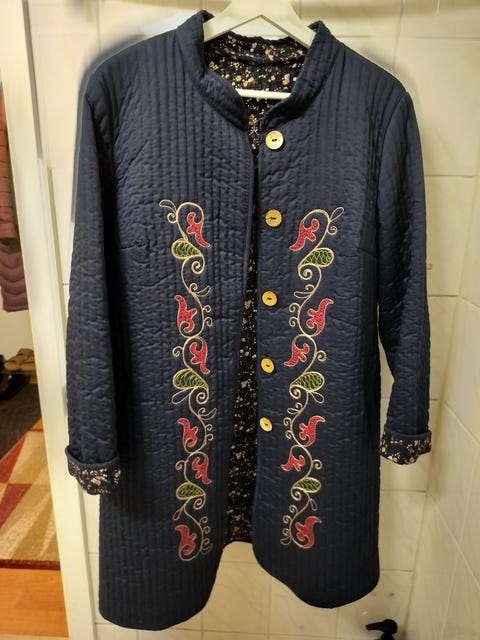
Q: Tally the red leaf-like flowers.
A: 12